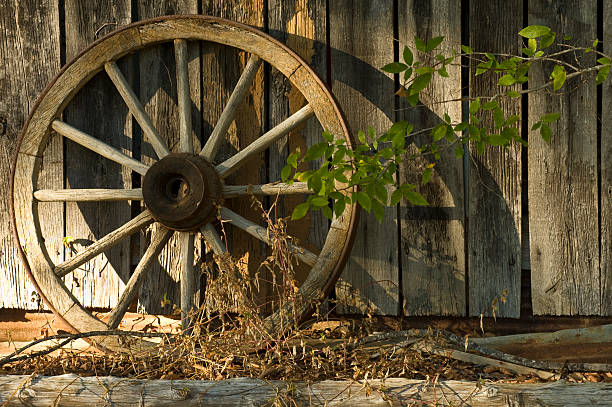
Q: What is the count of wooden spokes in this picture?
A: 12